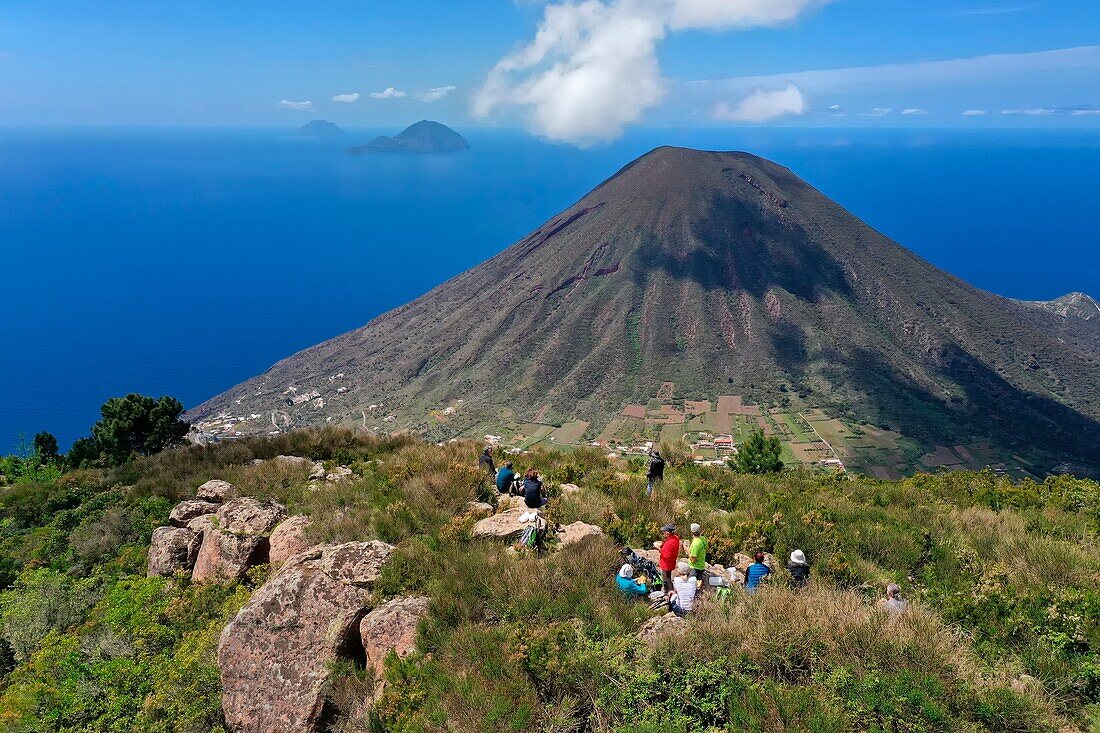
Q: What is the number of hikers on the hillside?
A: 11